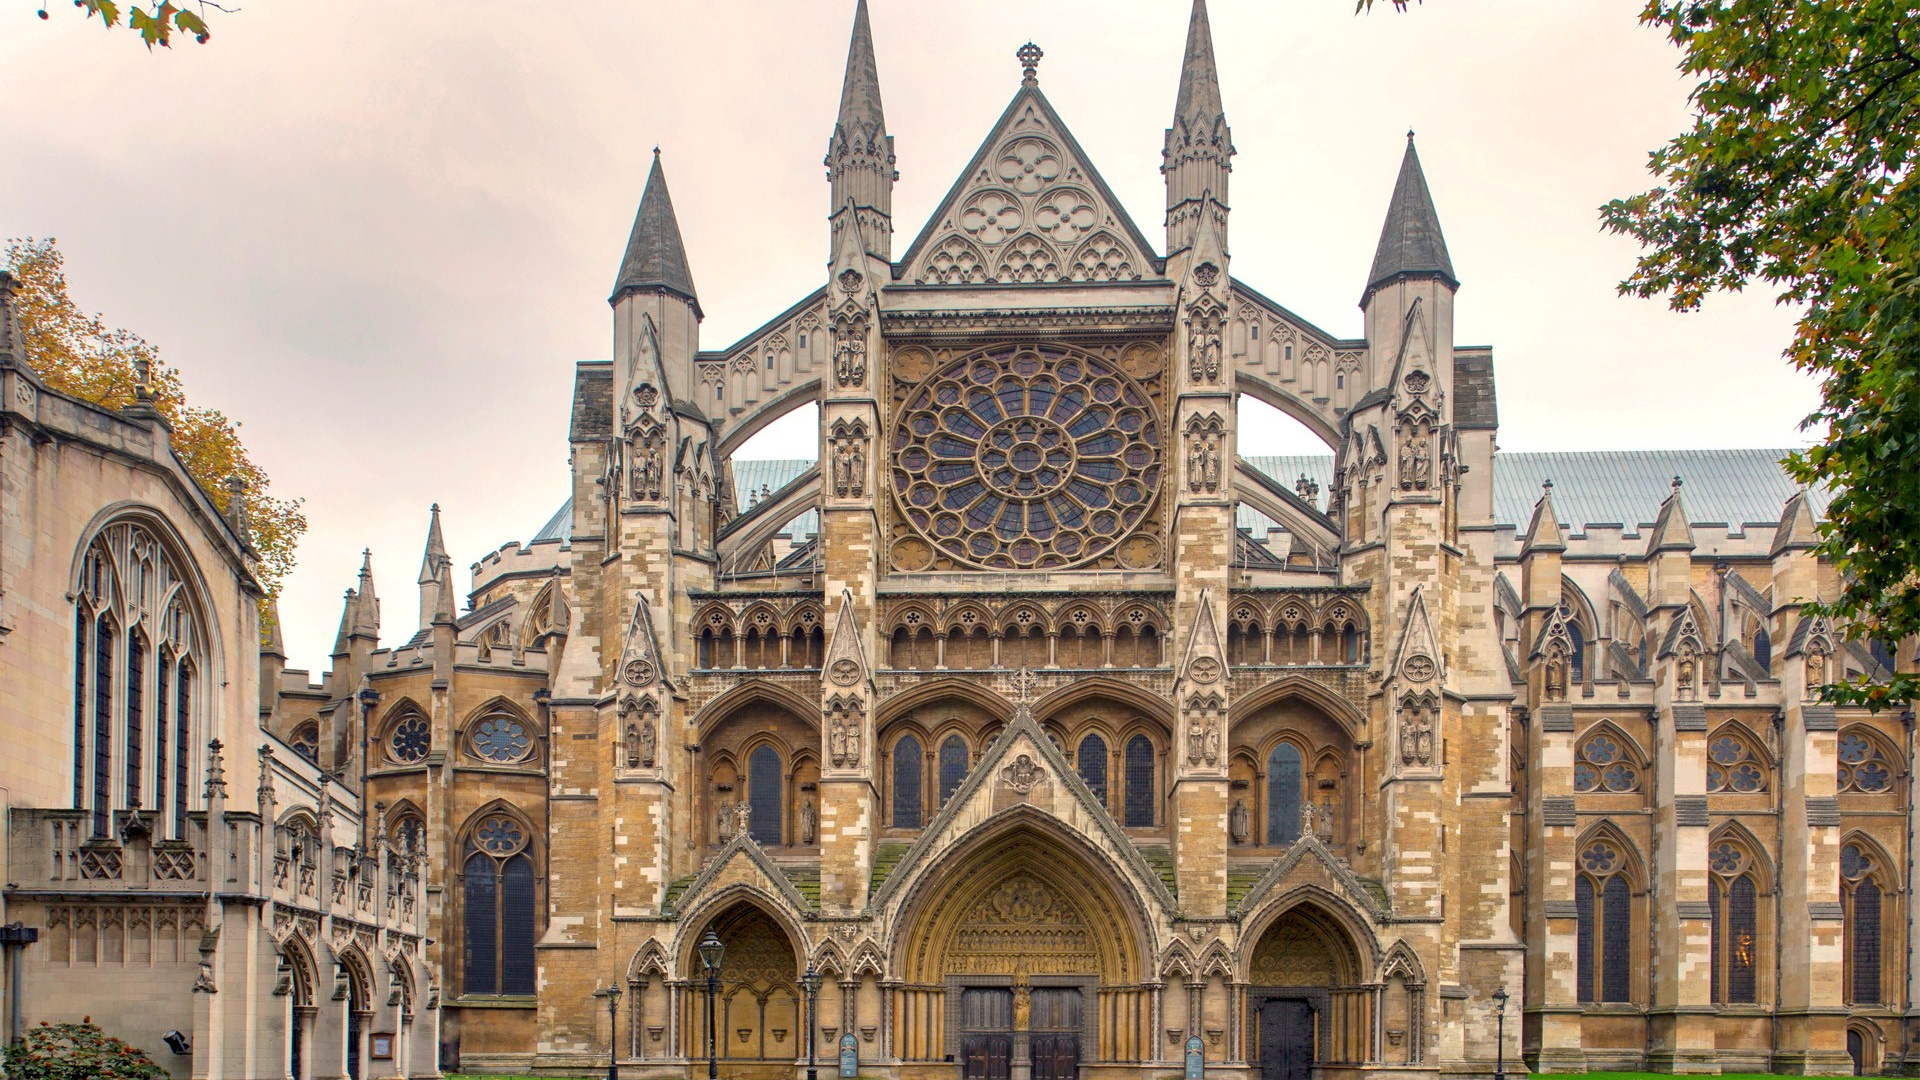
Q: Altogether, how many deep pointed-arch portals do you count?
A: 3